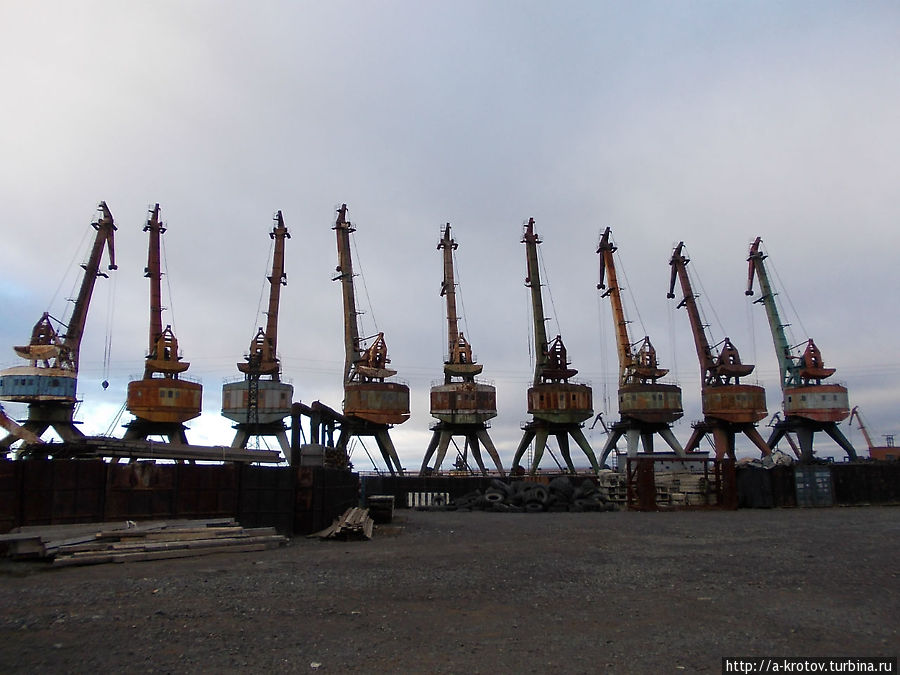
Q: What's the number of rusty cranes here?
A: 9